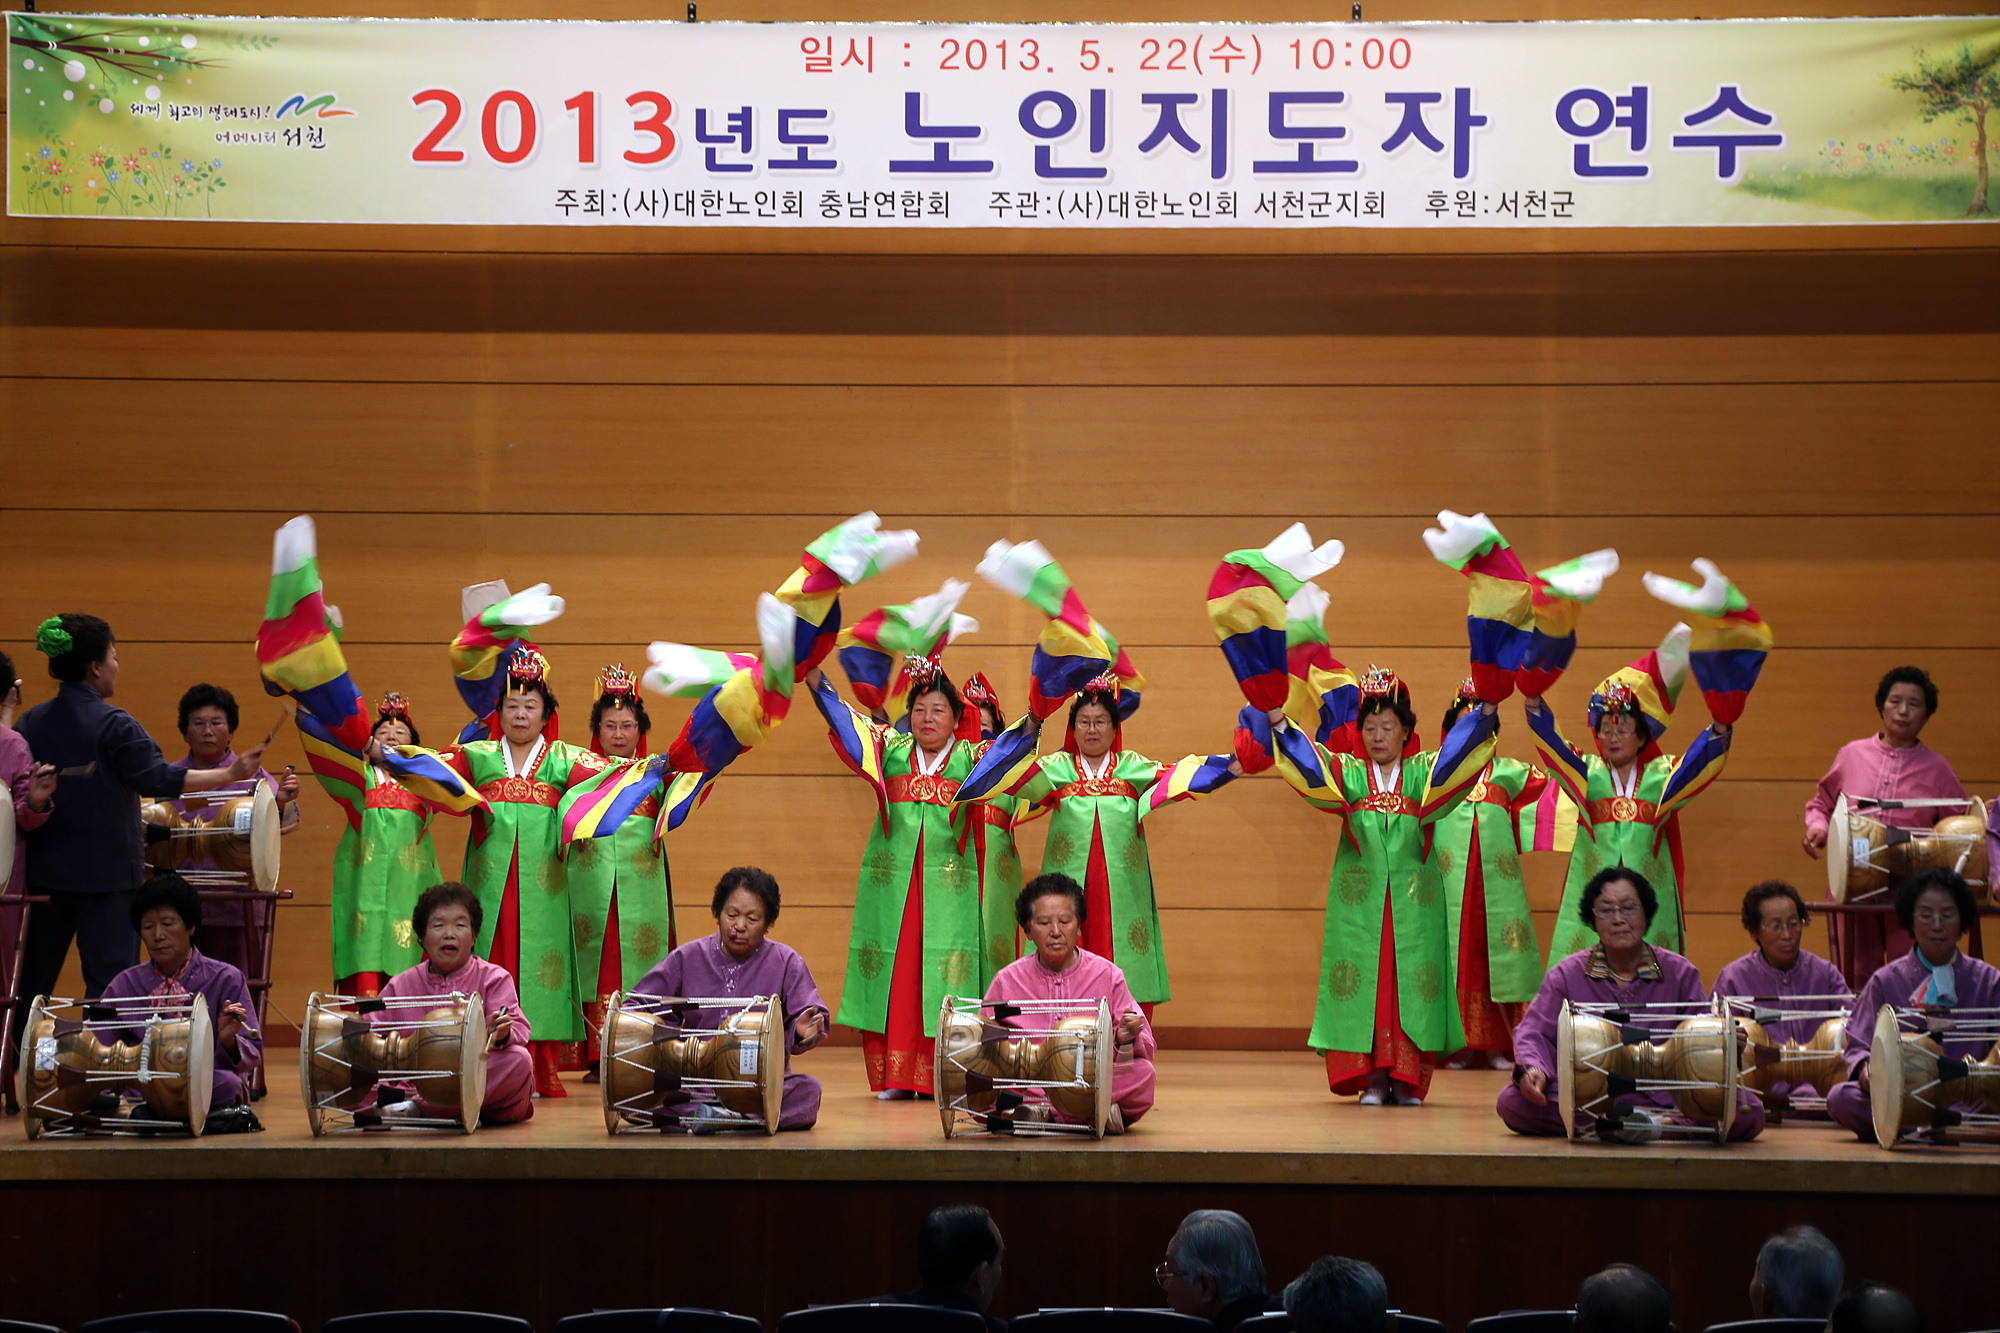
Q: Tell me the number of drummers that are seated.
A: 7